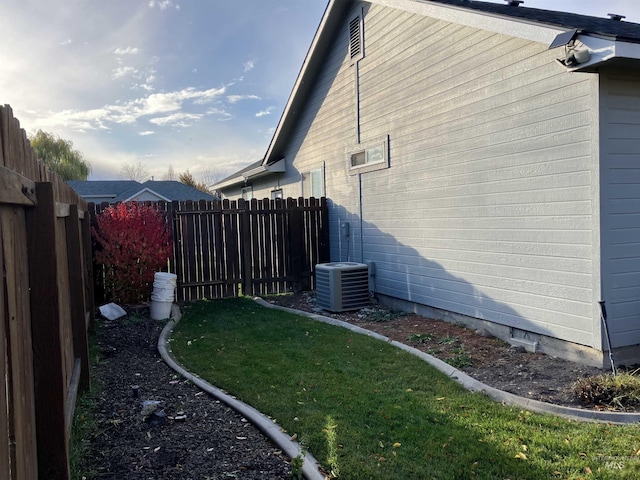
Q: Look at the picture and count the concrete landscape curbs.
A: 2